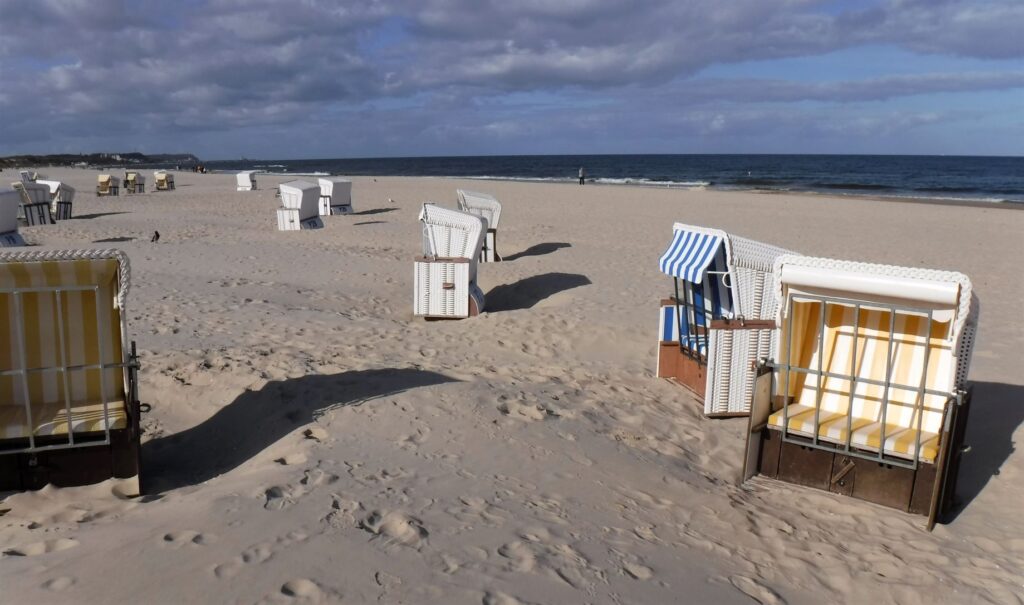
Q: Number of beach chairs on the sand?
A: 15